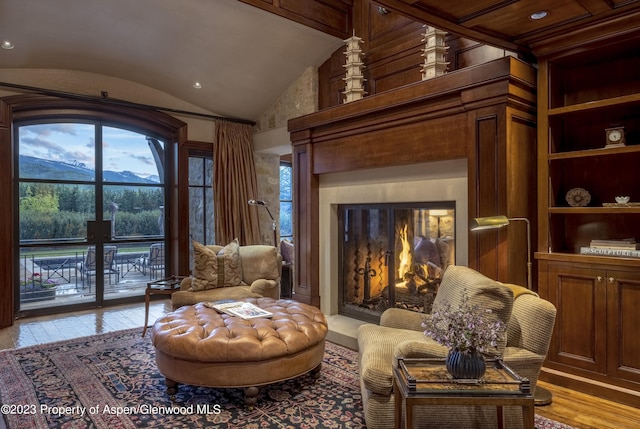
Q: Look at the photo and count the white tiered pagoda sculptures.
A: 2